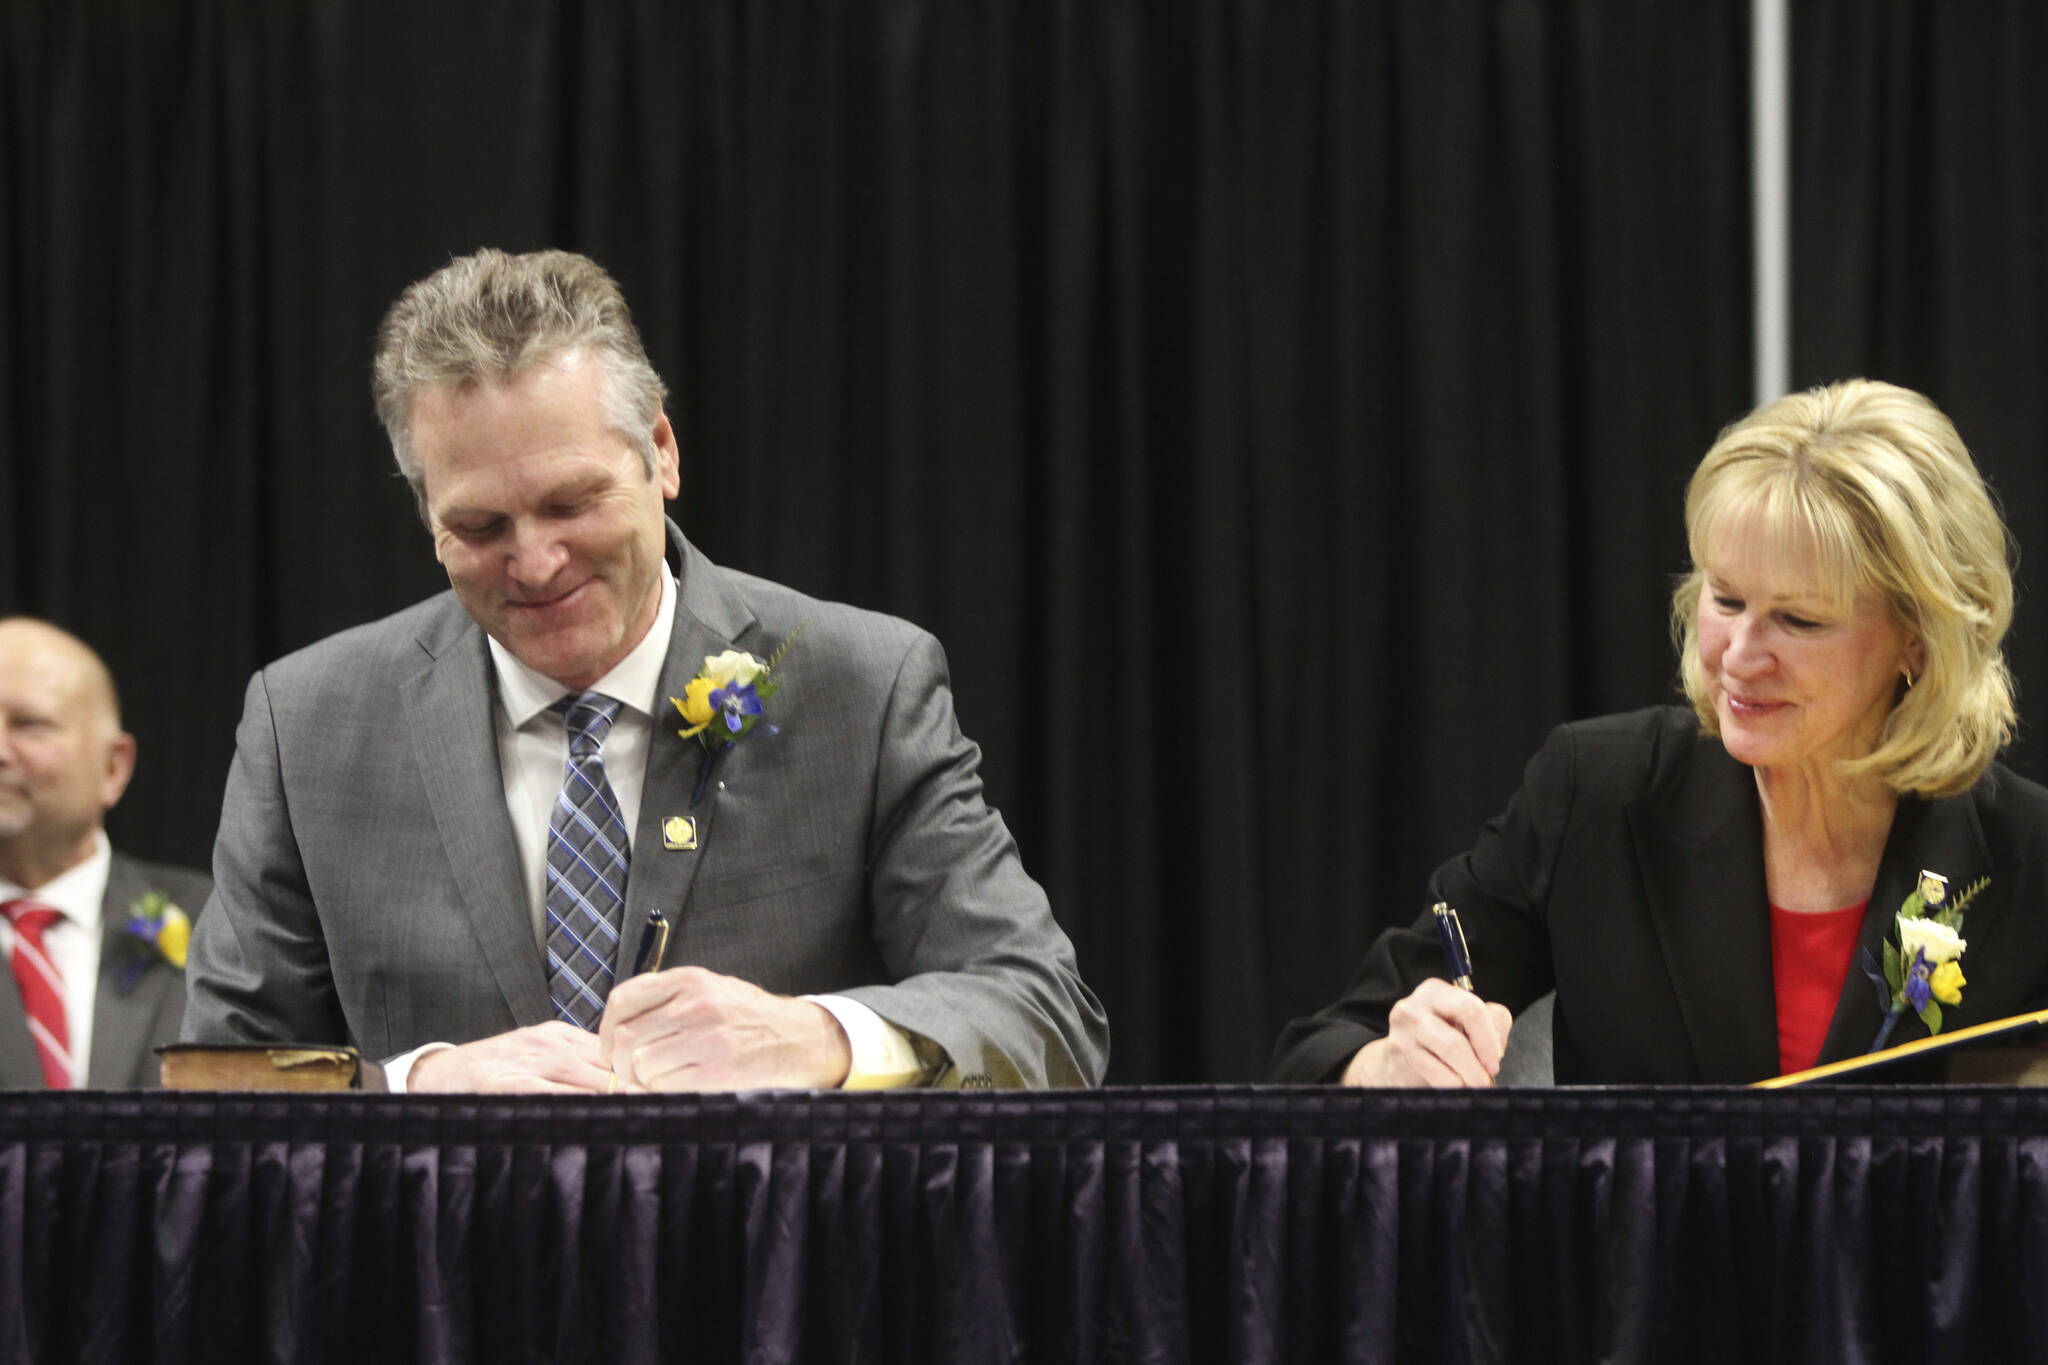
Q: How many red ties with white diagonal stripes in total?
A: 1